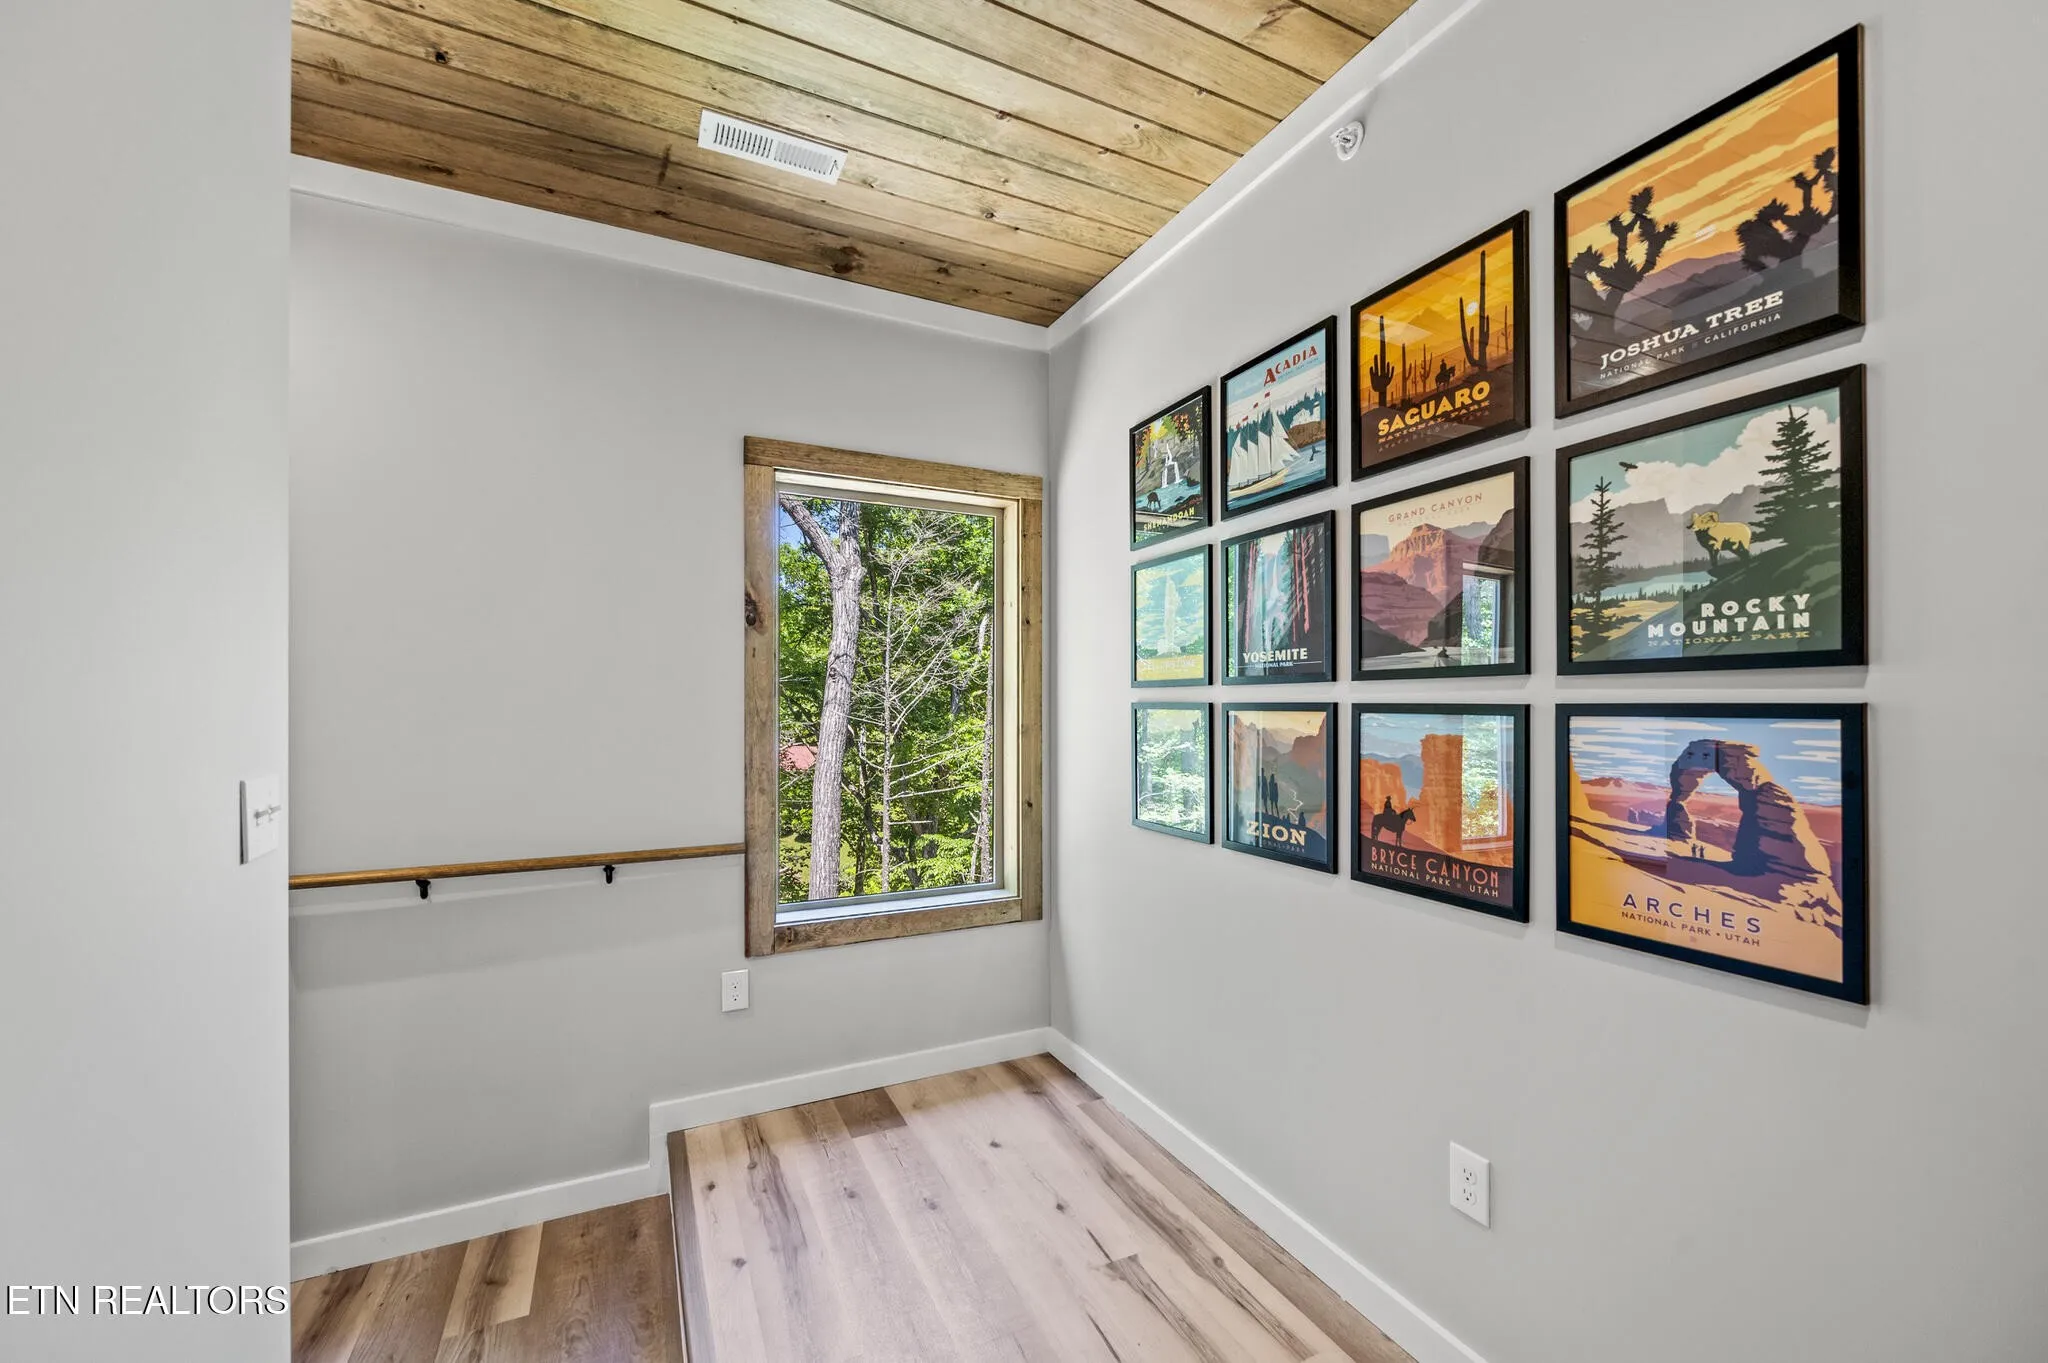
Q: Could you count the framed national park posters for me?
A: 12